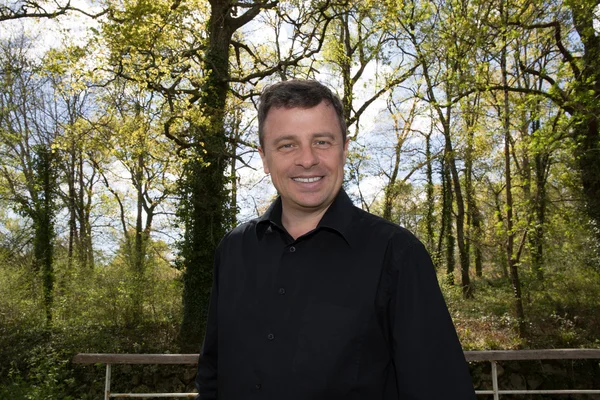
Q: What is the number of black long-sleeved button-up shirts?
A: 1